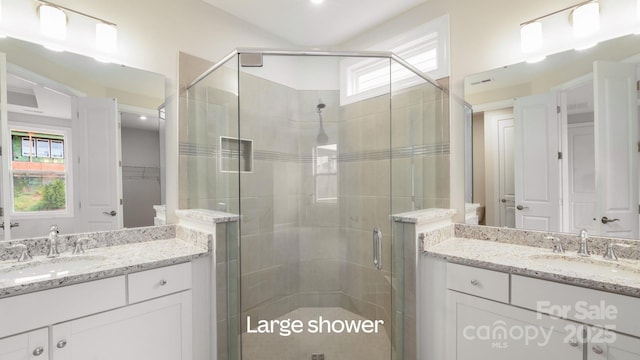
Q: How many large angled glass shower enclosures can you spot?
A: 1